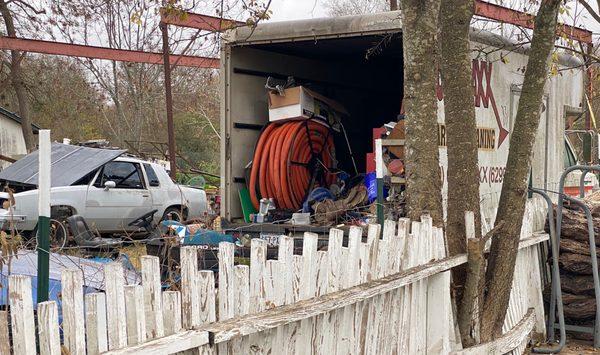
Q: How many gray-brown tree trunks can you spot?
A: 3